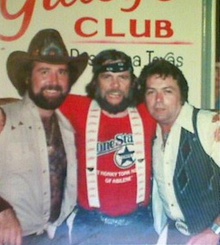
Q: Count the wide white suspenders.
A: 2